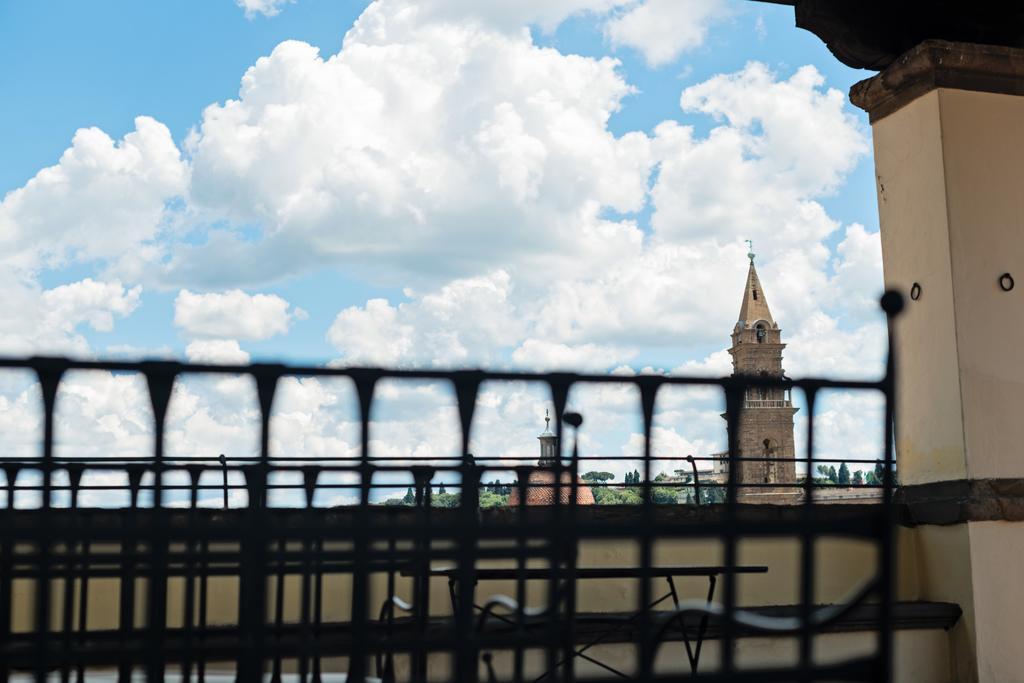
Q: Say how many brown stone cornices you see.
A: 2